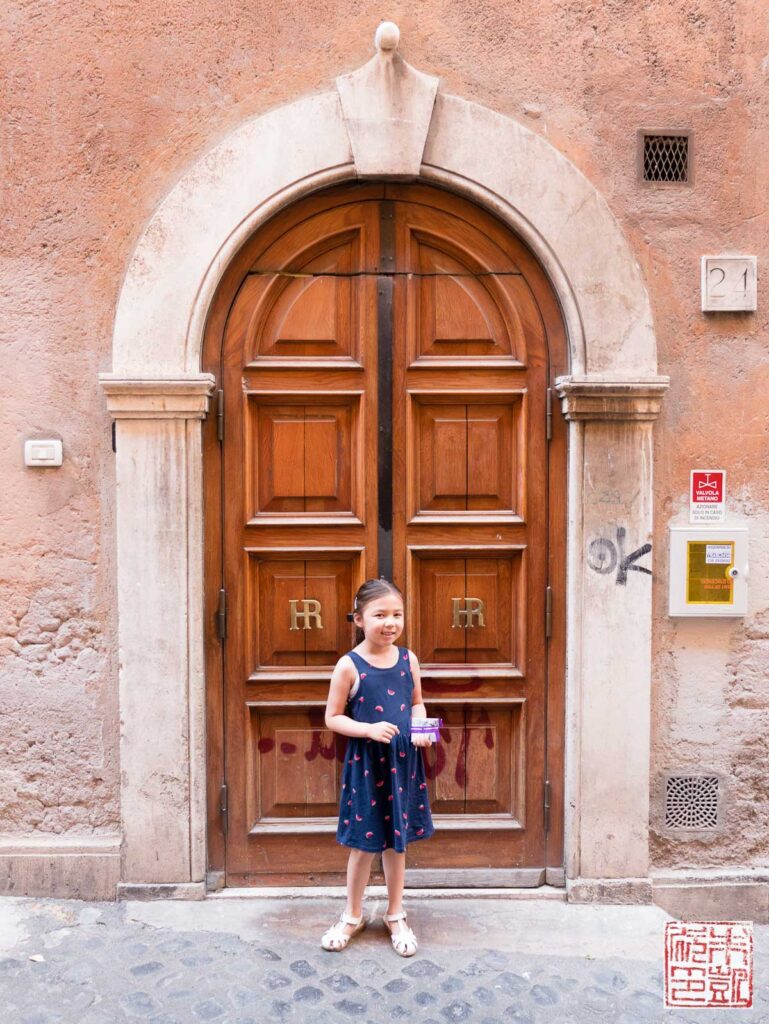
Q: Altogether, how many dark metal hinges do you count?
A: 6